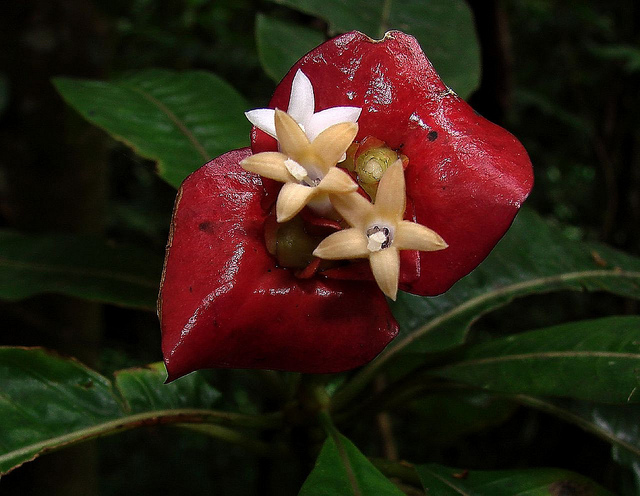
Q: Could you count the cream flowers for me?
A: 2